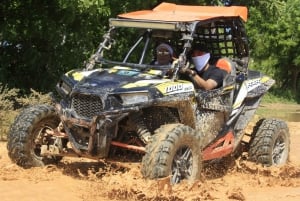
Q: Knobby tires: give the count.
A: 3